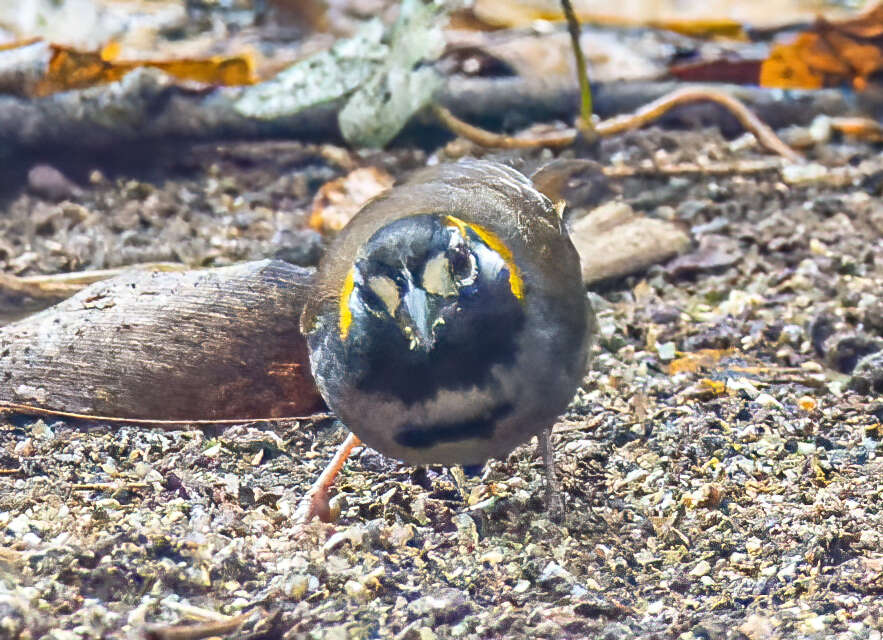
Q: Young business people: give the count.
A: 0